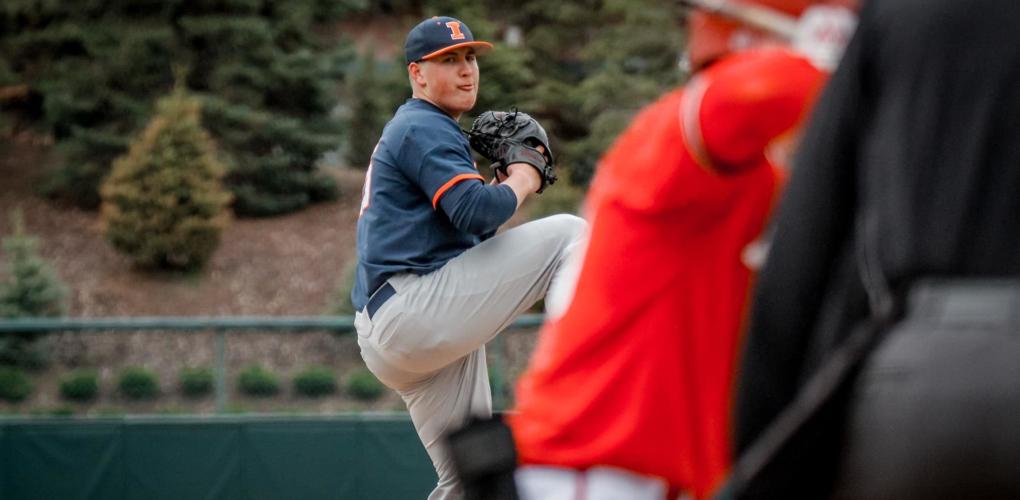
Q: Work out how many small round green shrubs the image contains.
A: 7